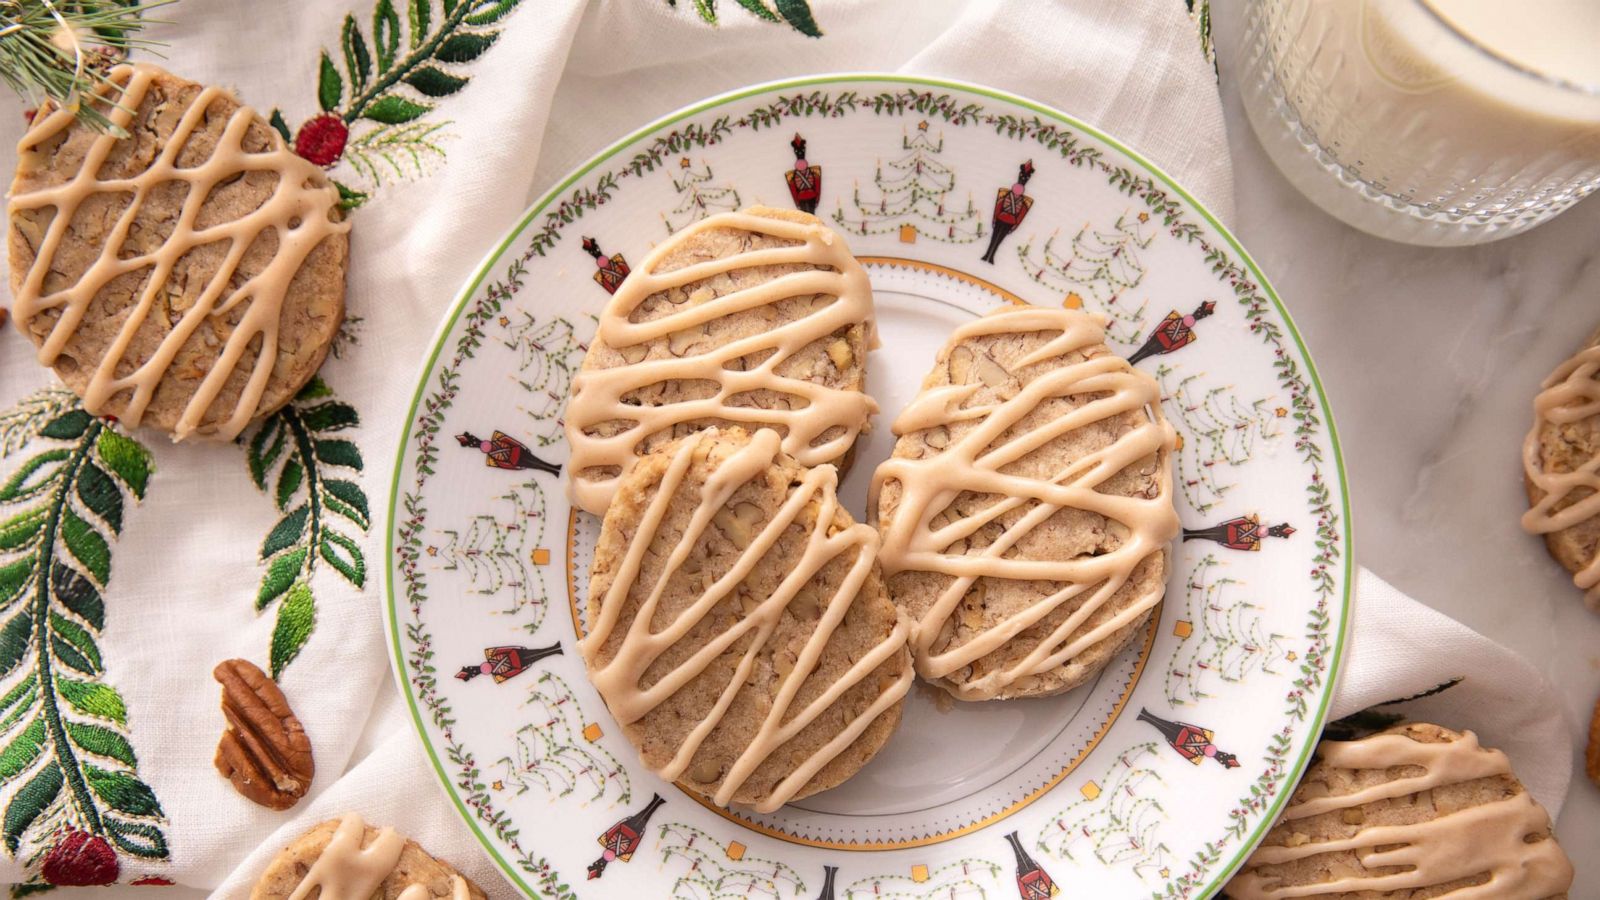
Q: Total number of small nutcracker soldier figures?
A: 11